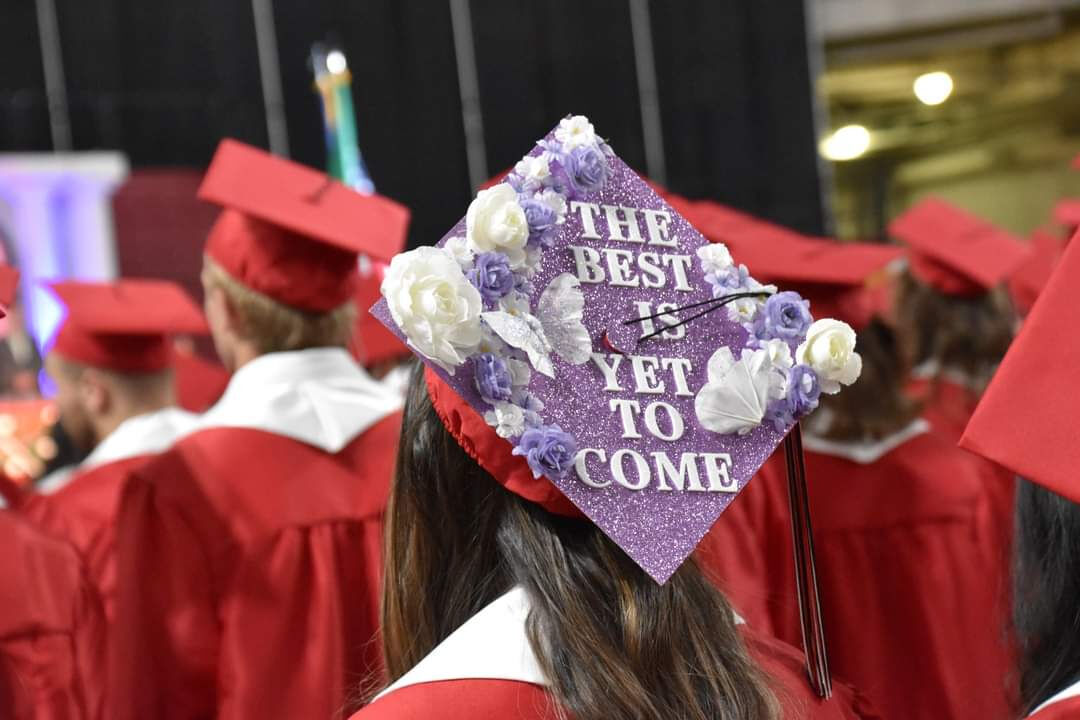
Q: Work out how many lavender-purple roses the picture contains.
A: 7